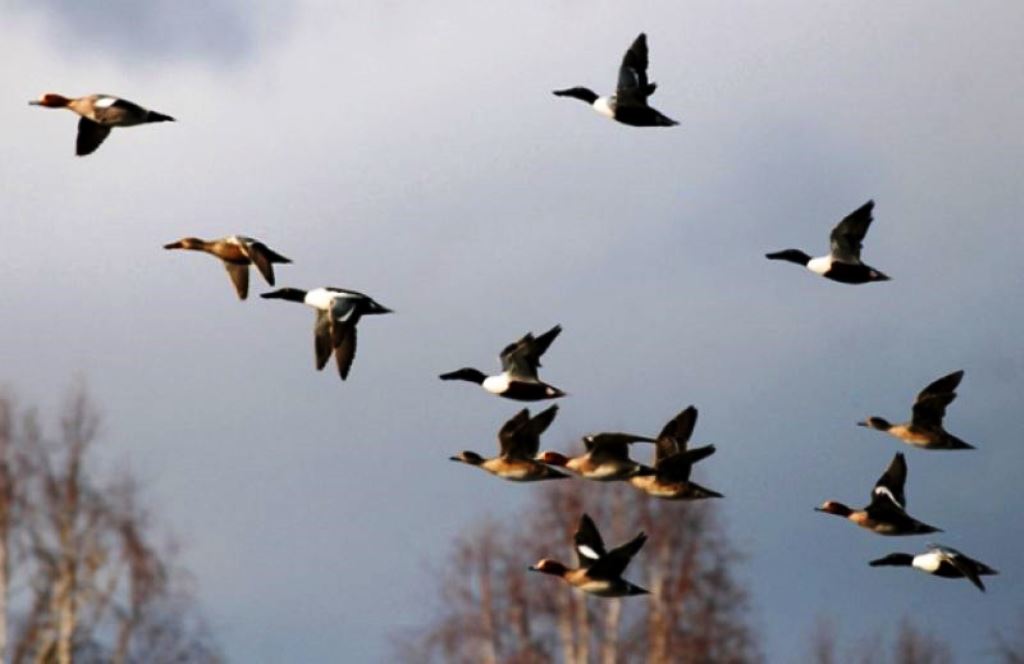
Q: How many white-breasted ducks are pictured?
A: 5